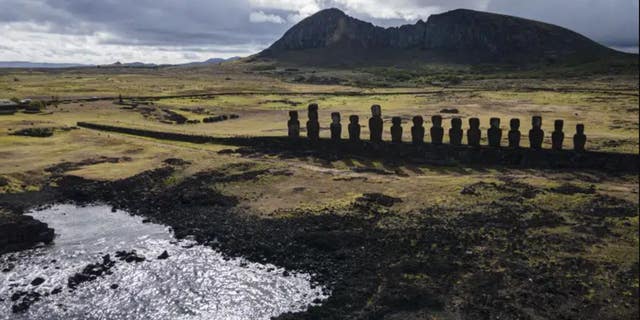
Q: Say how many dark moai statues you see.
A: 15